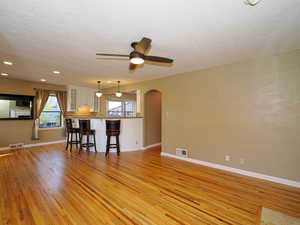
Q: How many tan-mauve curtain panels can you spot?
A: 2